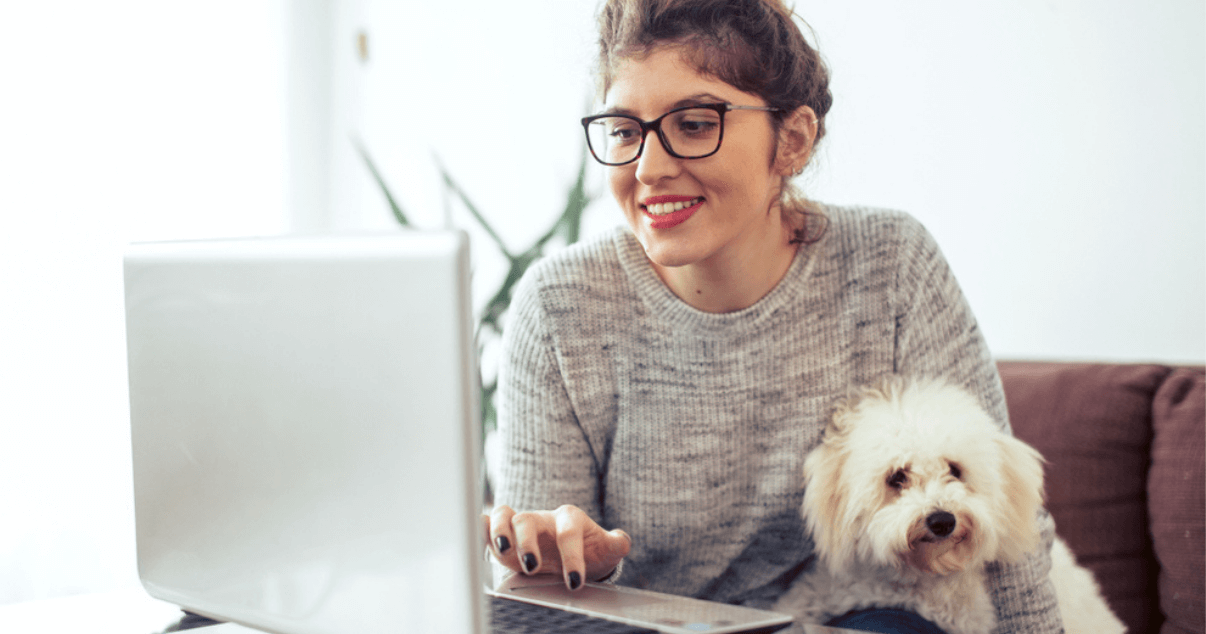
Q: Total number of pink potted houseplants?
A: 0